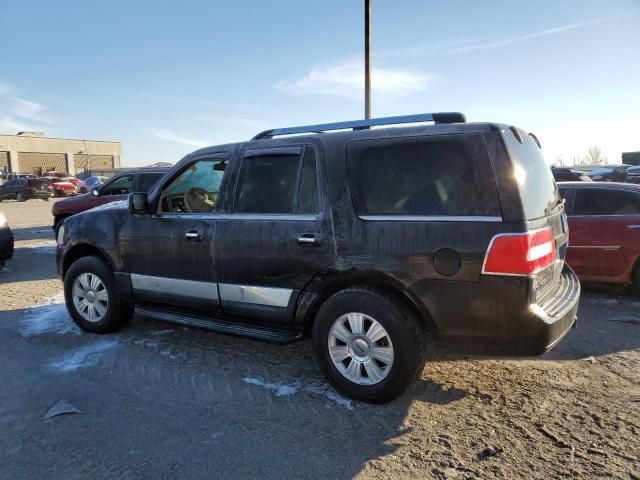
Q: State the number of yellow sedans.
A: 0